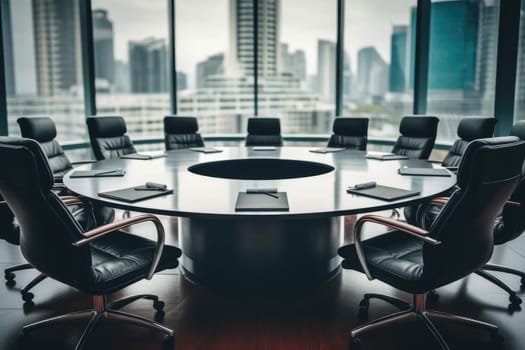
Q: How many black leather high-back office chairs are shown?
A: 11